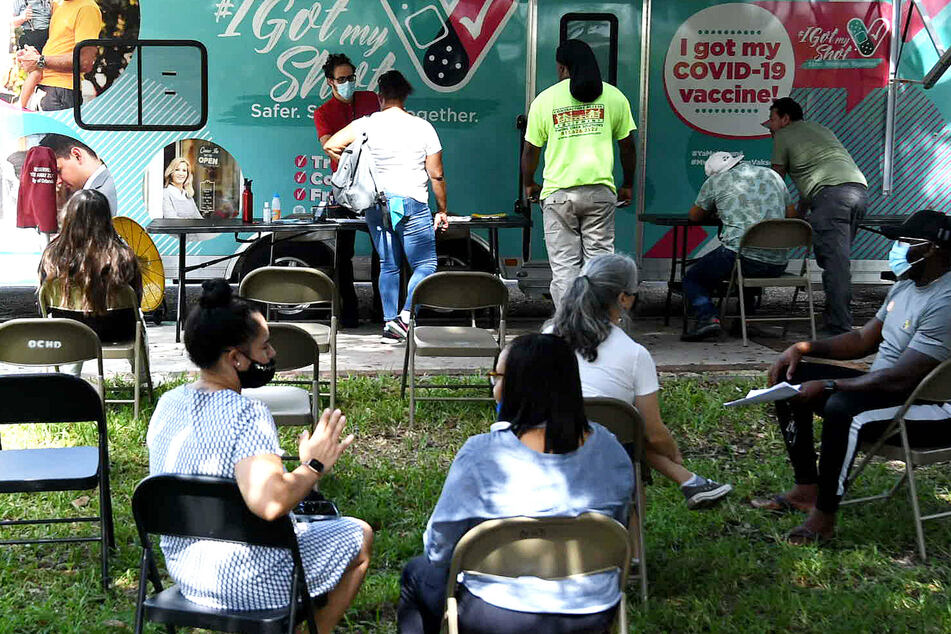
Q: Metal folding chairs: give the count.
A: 11